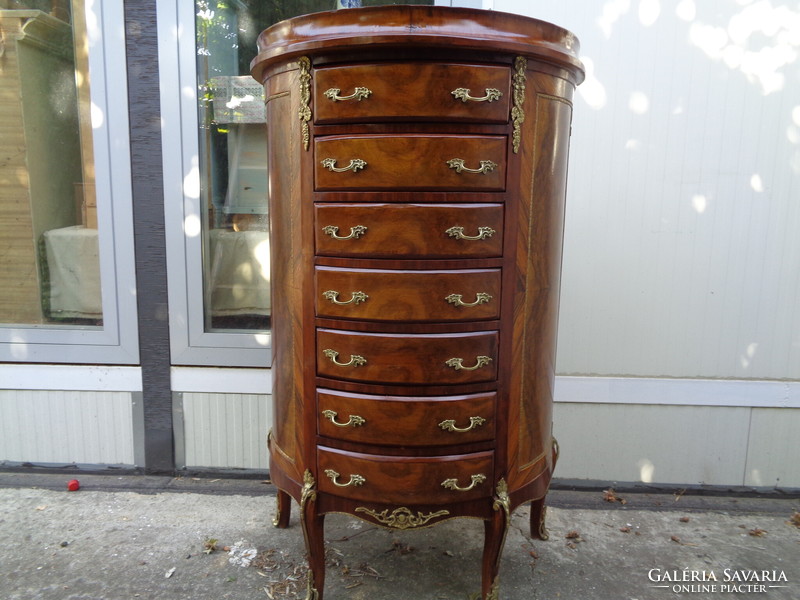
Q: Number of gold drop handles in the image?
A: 14